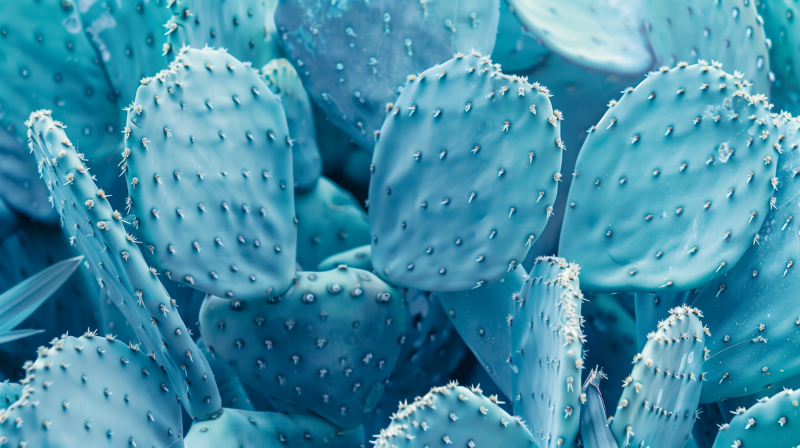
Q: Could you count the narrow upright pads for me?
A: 3